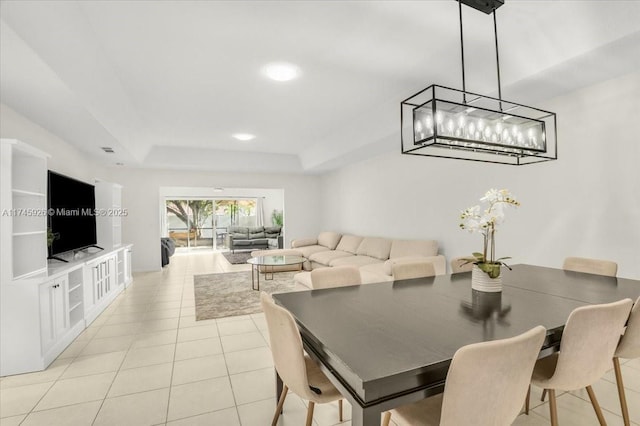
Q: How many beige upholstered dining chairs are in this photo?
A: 8